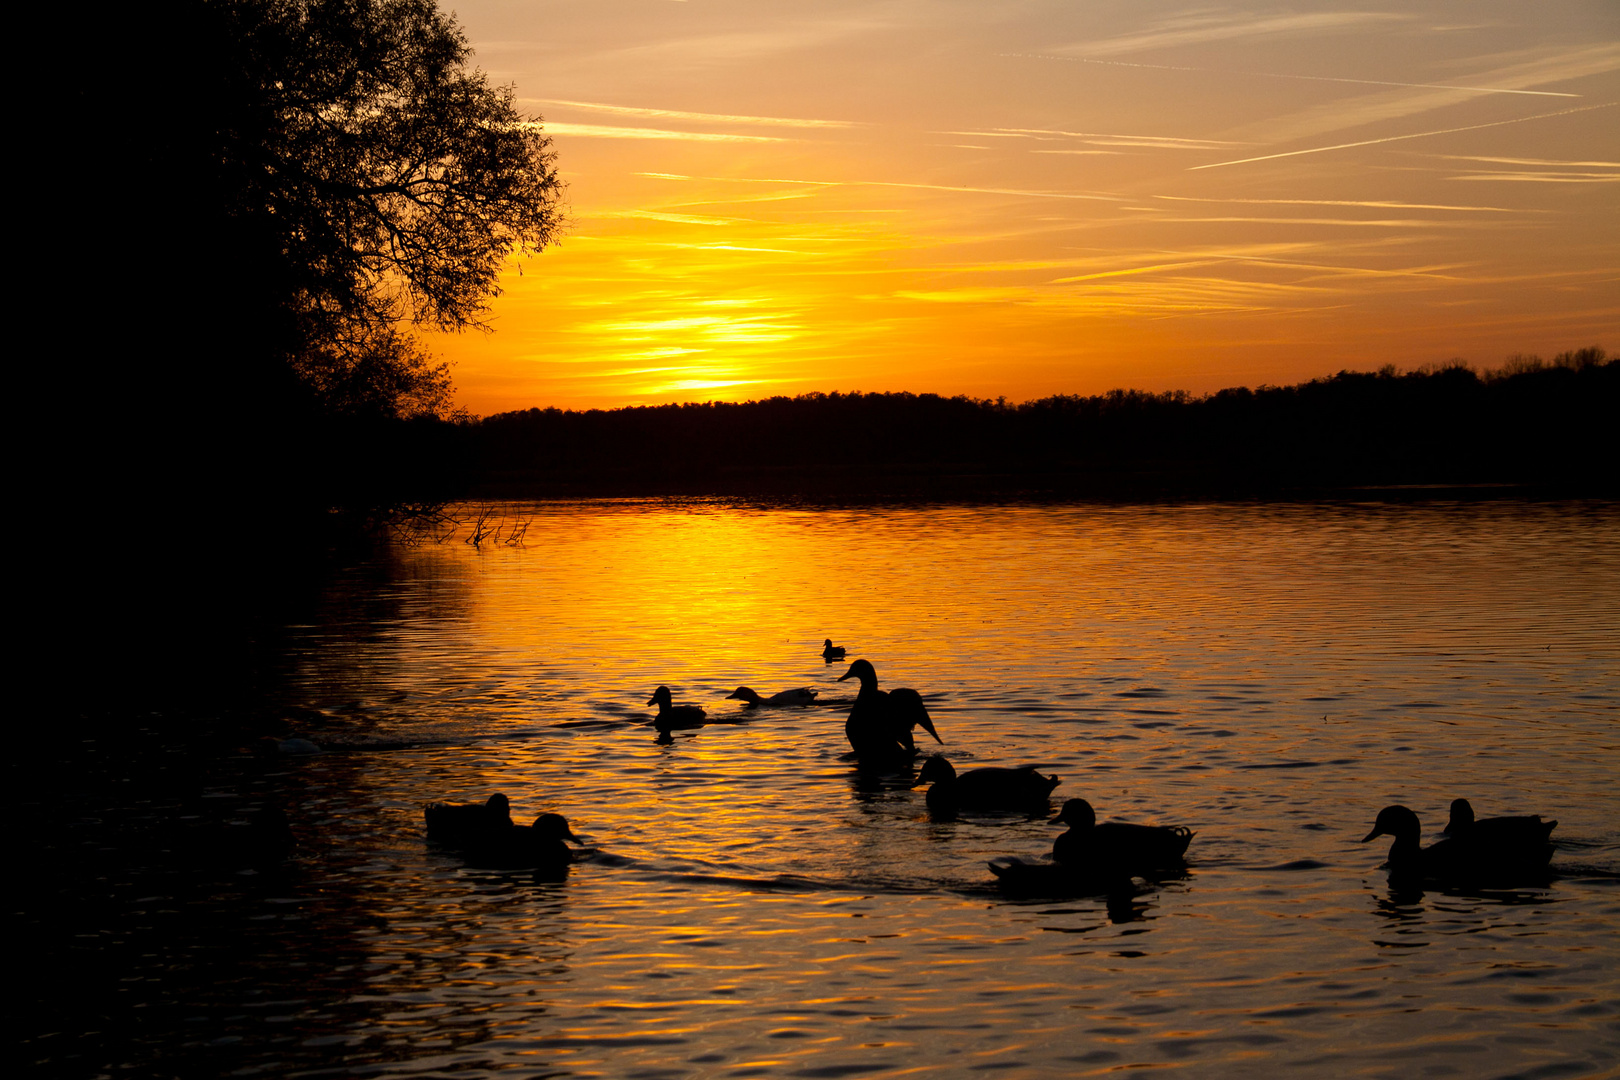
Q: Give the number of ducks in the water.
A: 11